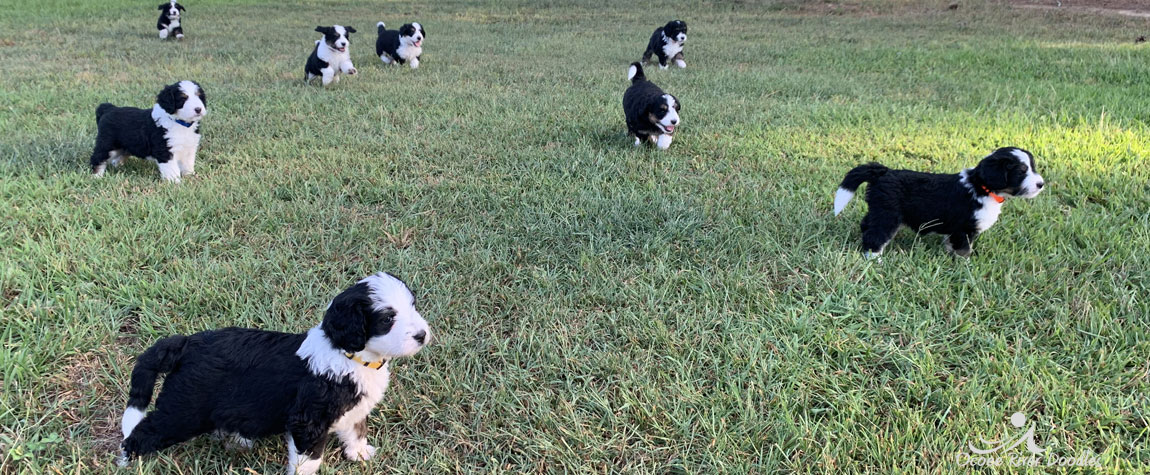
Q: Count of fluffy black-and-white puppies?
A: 8